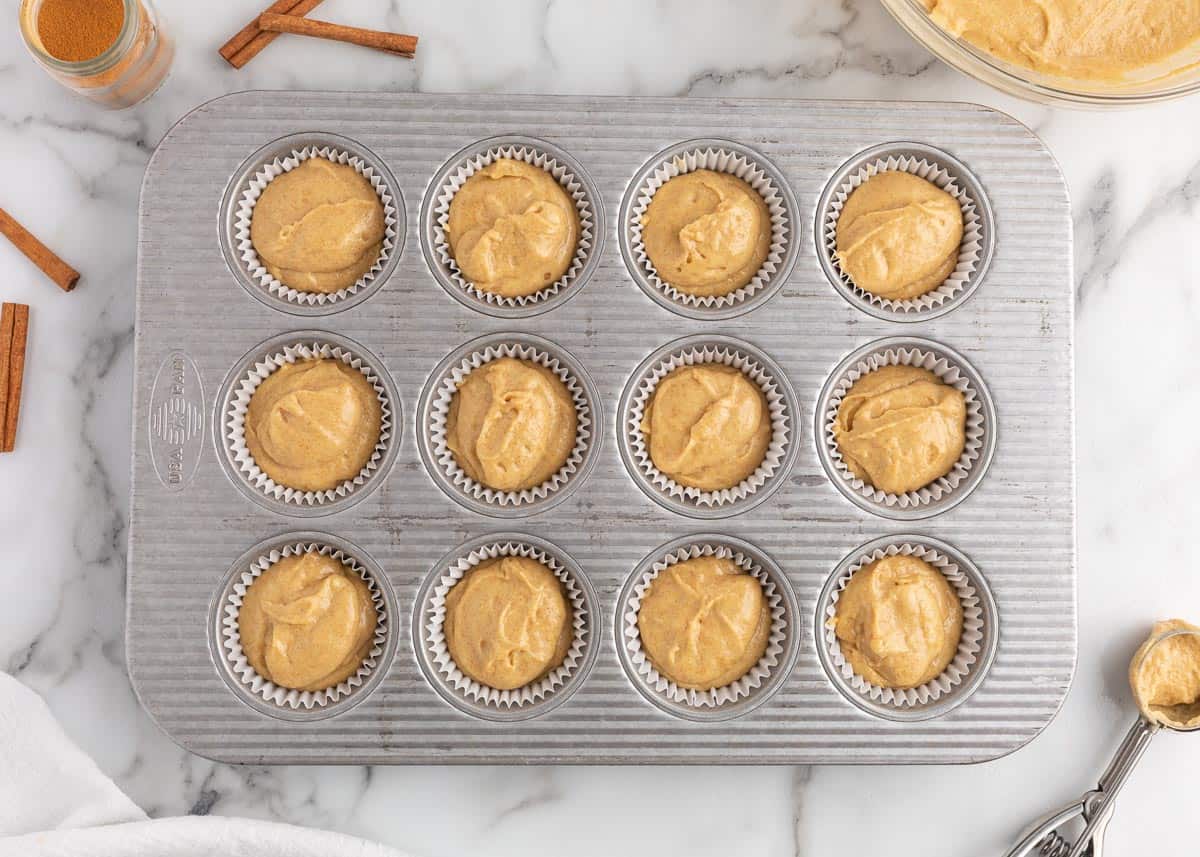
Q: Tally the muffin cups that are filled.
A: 12